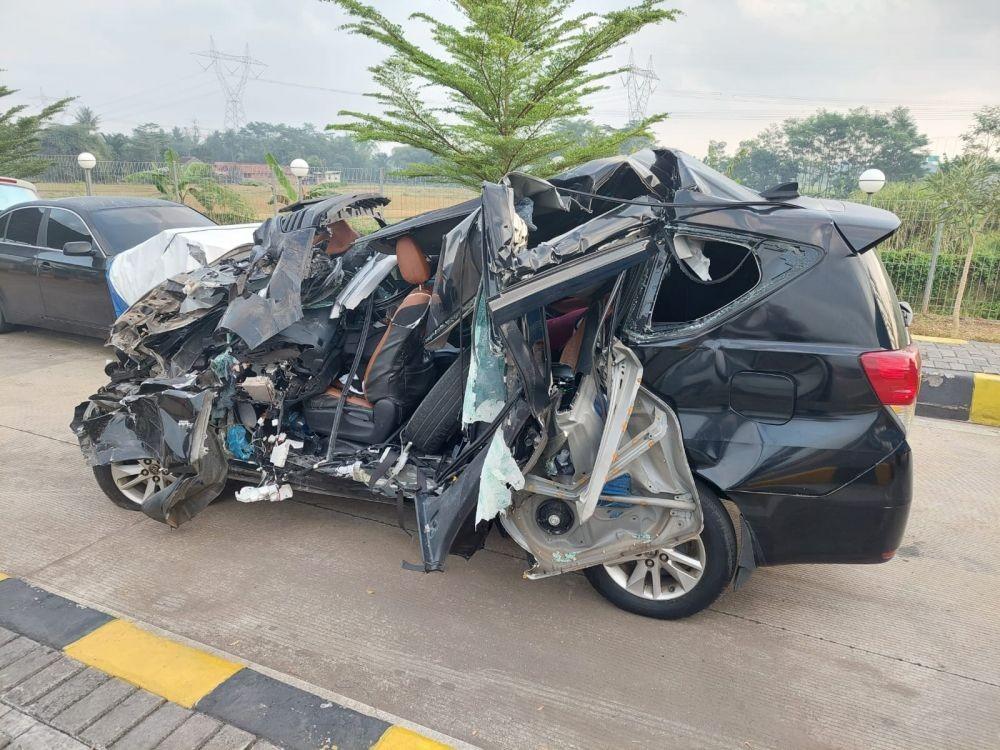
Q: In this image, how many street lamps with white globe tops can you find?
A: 3